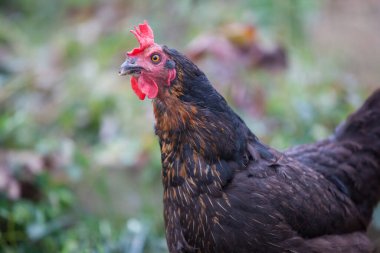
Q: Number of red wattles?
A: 2